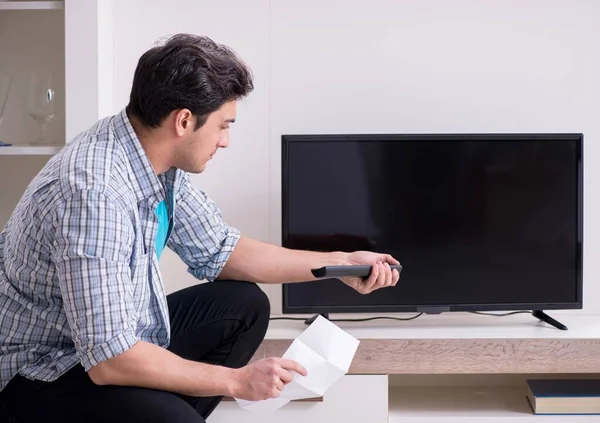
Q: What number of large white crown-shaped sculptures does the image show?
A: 0